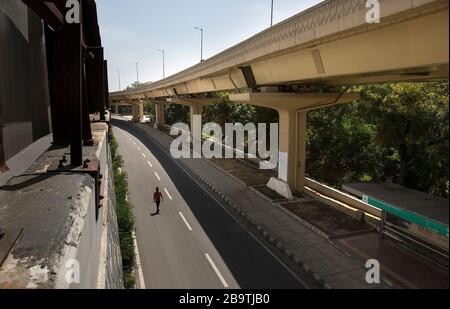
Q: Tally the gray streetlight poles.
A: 5